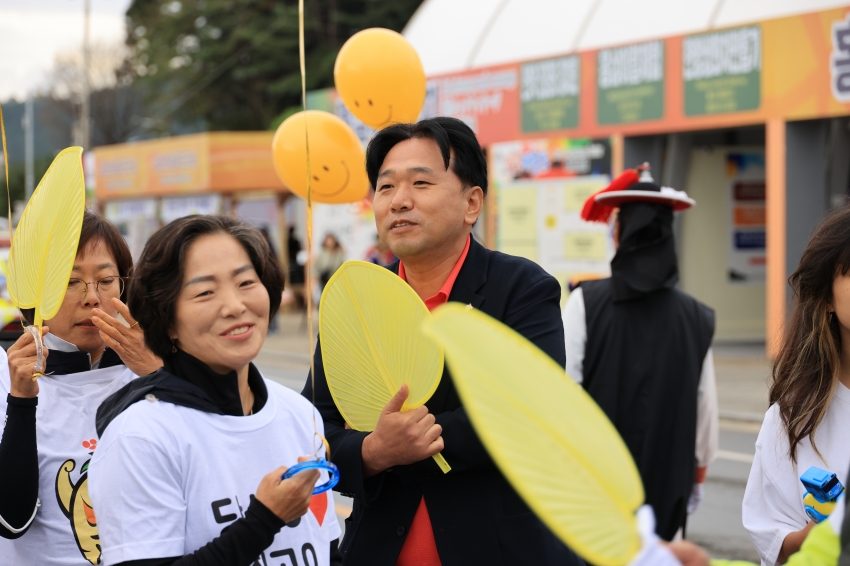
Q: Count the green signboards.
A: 3